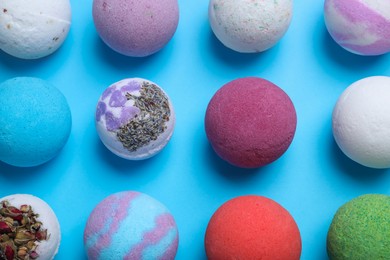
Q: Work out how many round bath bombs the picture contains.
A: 12